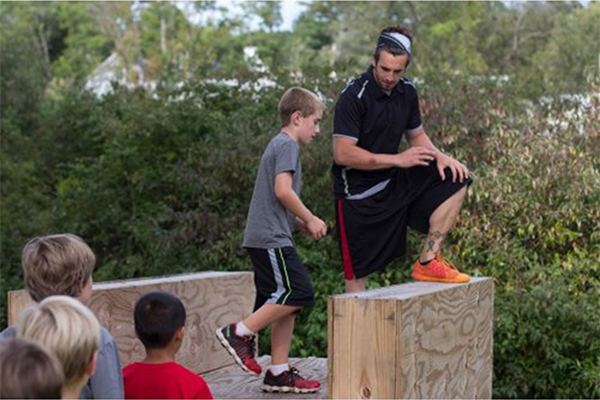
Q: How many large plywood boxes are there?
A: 2